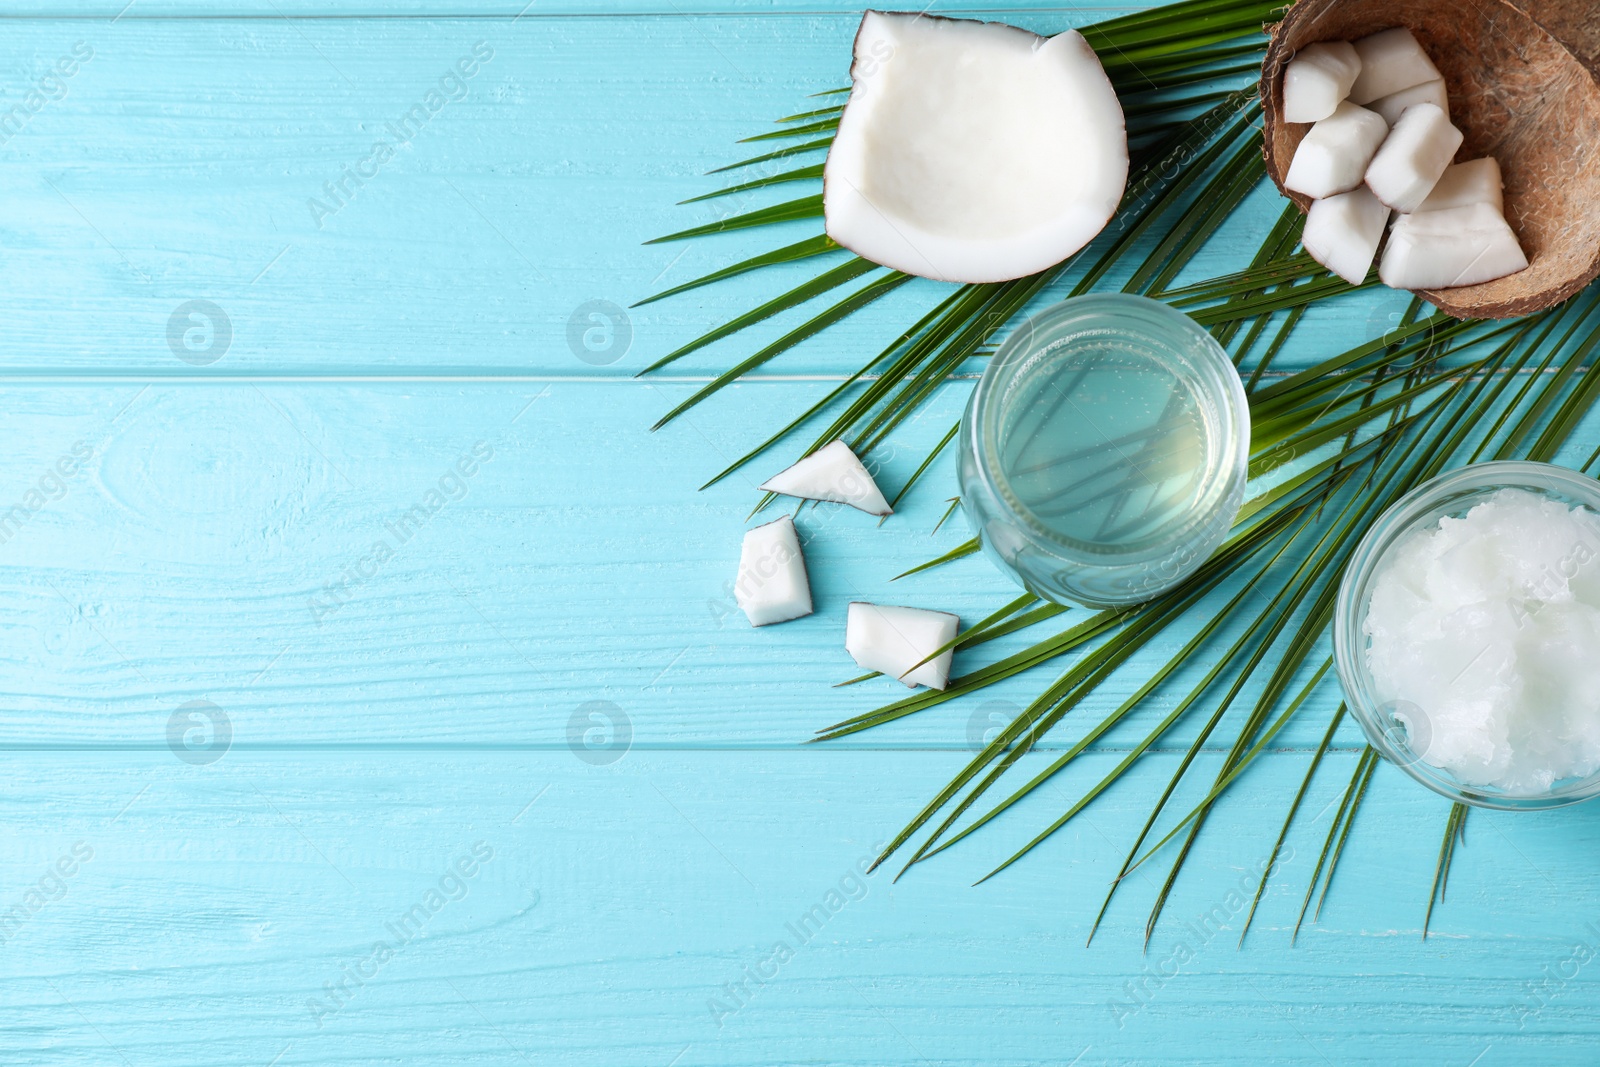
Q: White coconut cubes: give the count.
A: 11